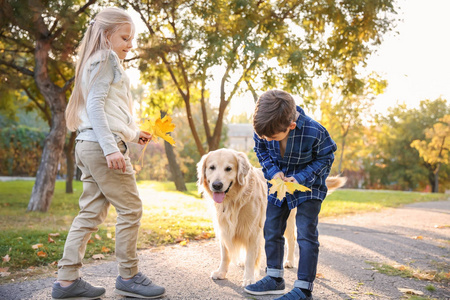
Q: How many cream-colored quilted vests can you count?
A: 1